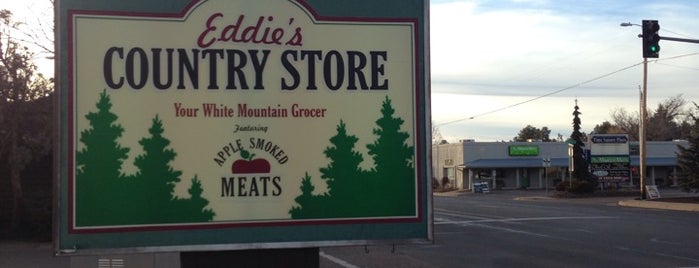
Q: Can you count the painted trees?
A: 6